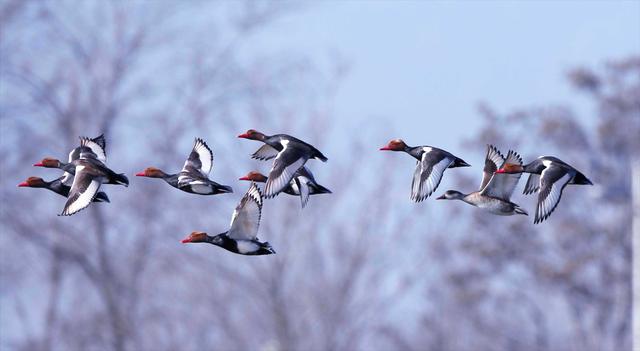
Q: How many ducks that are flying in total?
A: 9